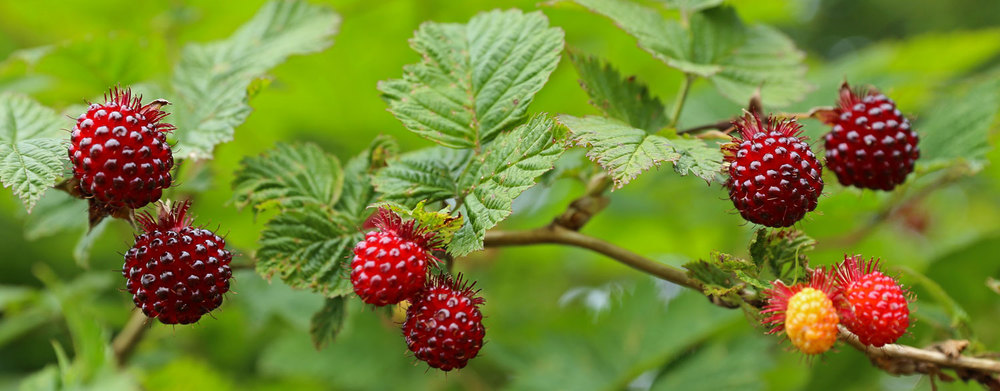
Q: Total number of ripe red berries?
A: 7